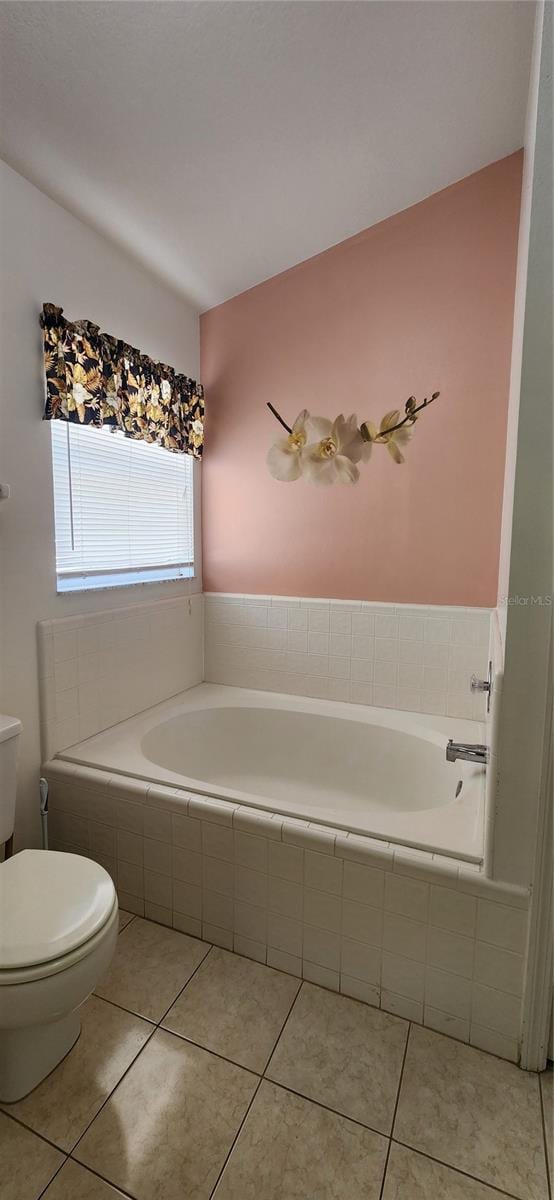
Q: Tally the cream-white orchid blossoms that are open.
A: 3